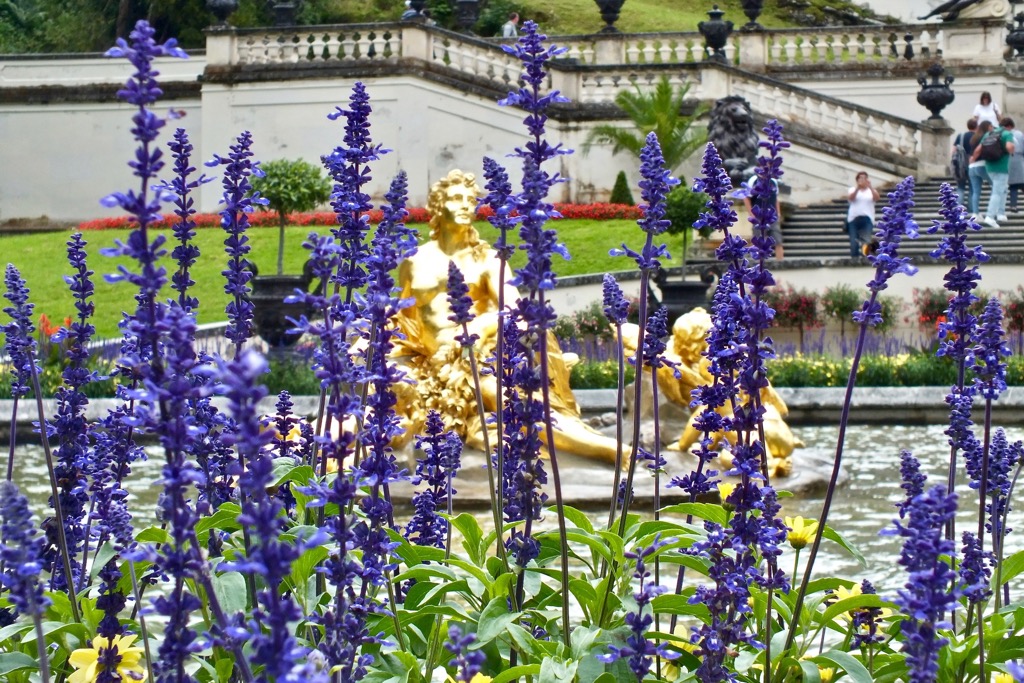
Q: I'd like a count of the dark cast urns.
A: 11